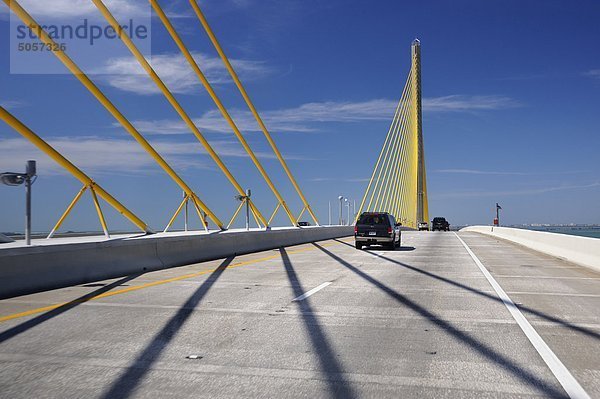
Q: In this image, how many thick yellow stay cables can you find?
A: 5